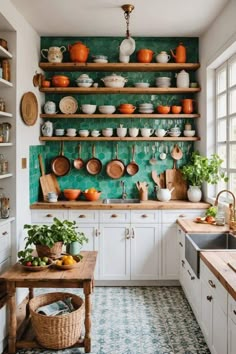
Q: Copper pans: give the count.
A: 5